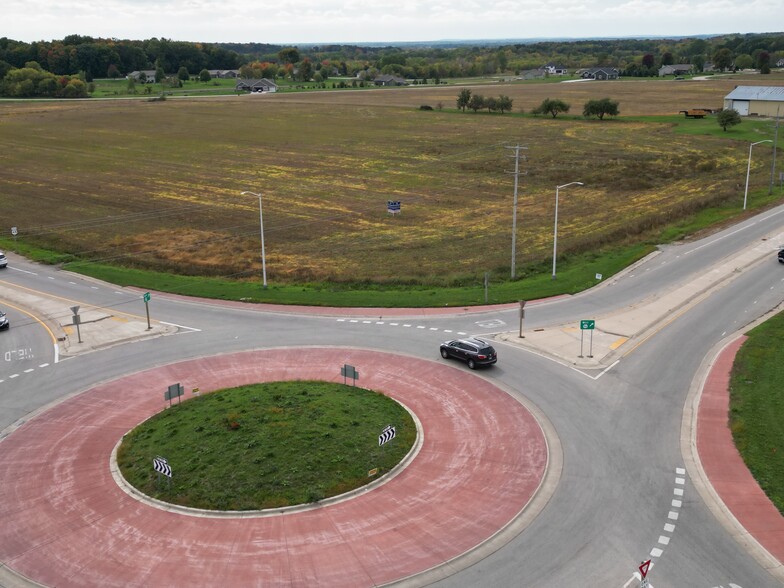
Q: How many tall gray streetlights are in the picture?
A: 3